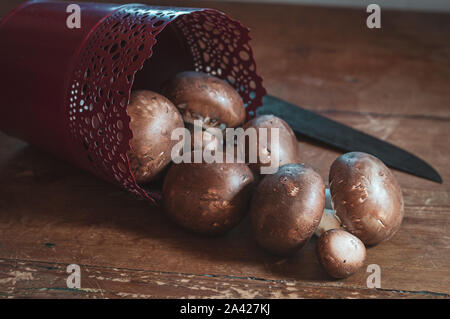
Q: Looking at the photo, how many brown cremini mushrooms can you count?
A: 7